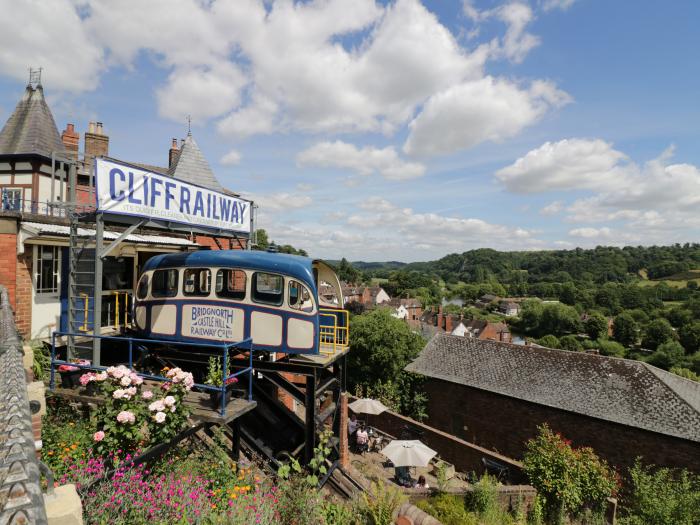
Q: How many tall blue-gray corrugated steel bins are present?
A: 0